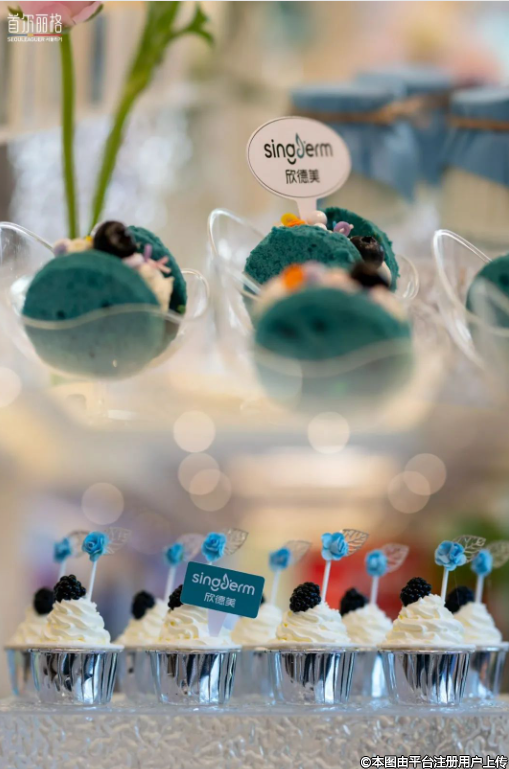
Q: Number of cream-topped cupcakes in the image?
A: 9